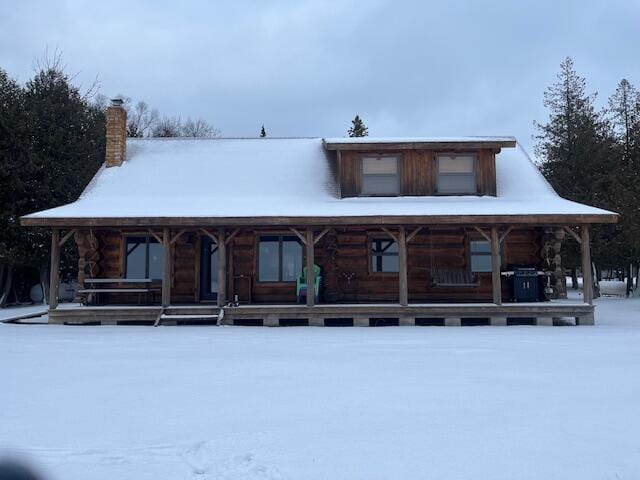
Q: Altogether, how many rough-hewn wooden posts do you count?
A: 7